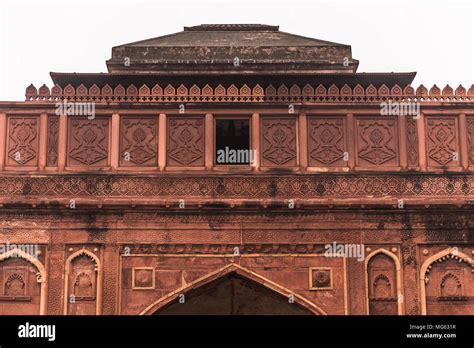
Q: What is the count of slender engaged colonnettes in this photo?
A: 12